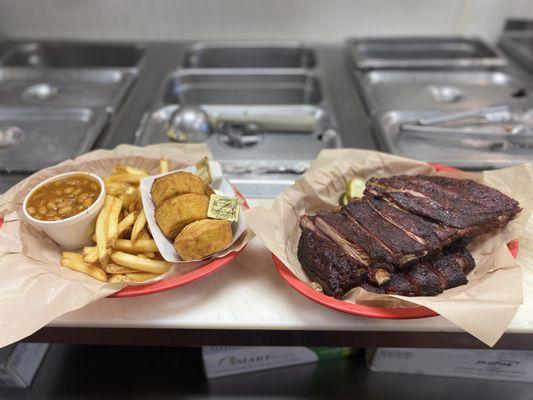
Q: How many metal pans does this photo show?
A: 9